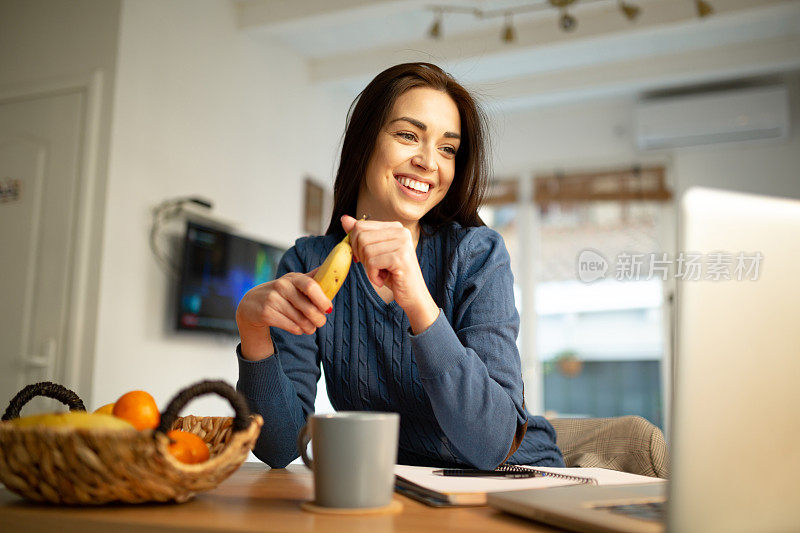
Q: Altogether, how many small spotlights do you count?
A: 5